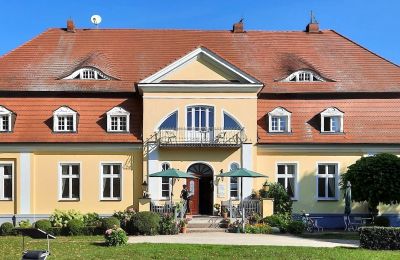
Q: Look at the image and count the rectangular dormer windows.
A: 5